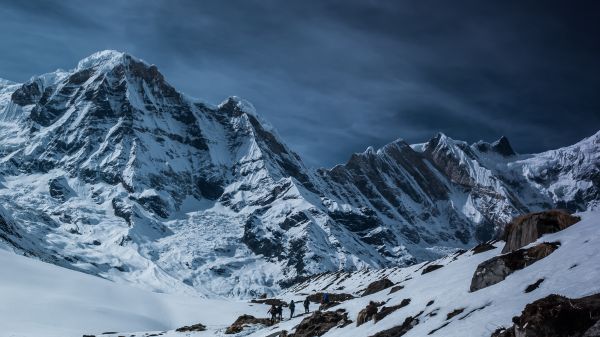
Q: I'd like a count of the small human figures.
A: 5